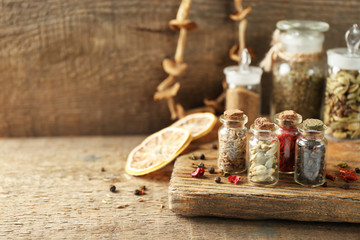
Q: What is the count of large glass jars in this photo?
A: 3